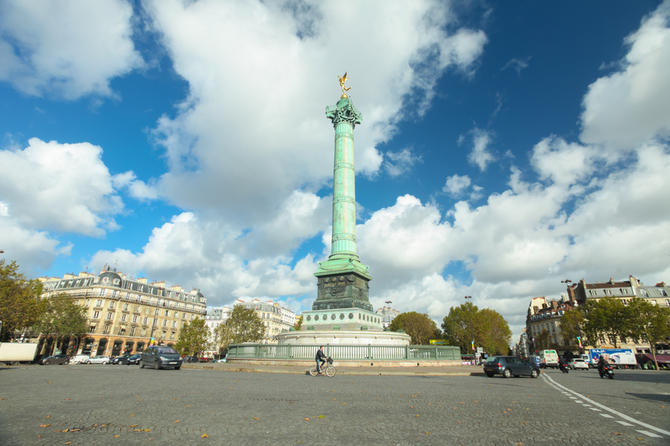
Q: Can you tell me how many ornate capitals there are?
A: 1